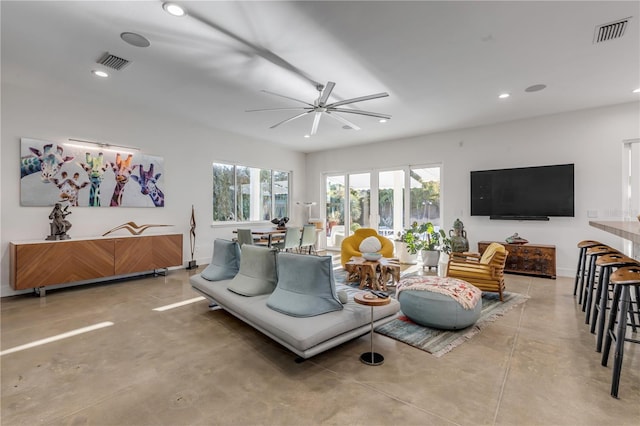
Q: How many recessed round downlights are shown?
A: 6